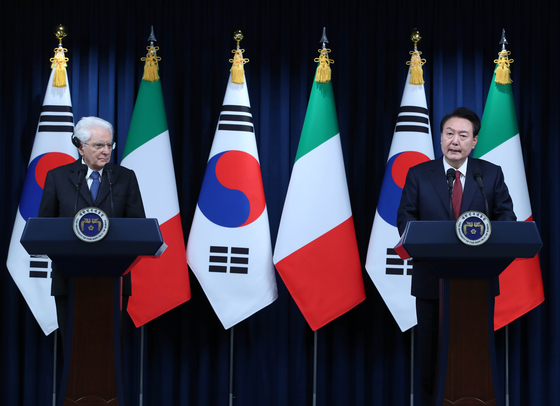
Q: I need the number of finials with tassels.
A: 6